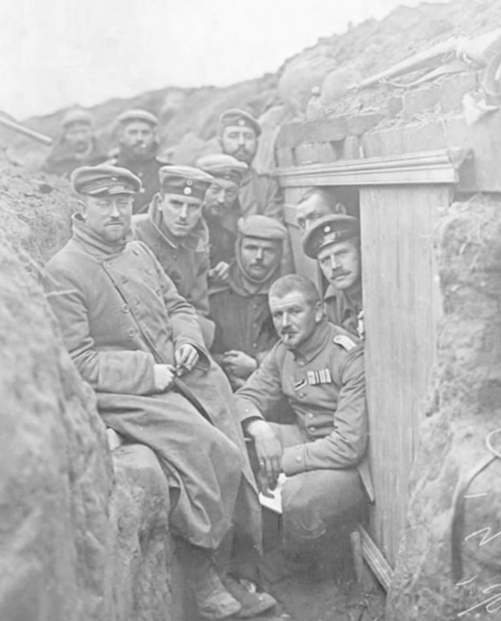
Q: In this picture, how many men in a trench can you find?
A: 10